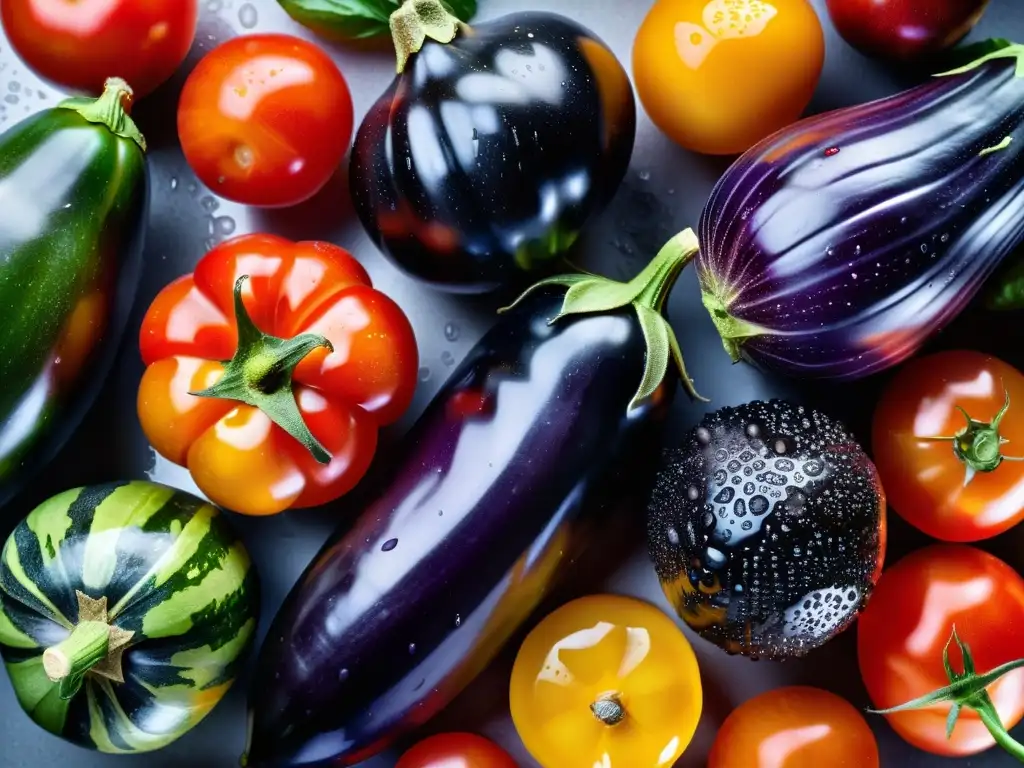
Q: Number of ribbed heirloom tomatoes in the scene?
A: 1